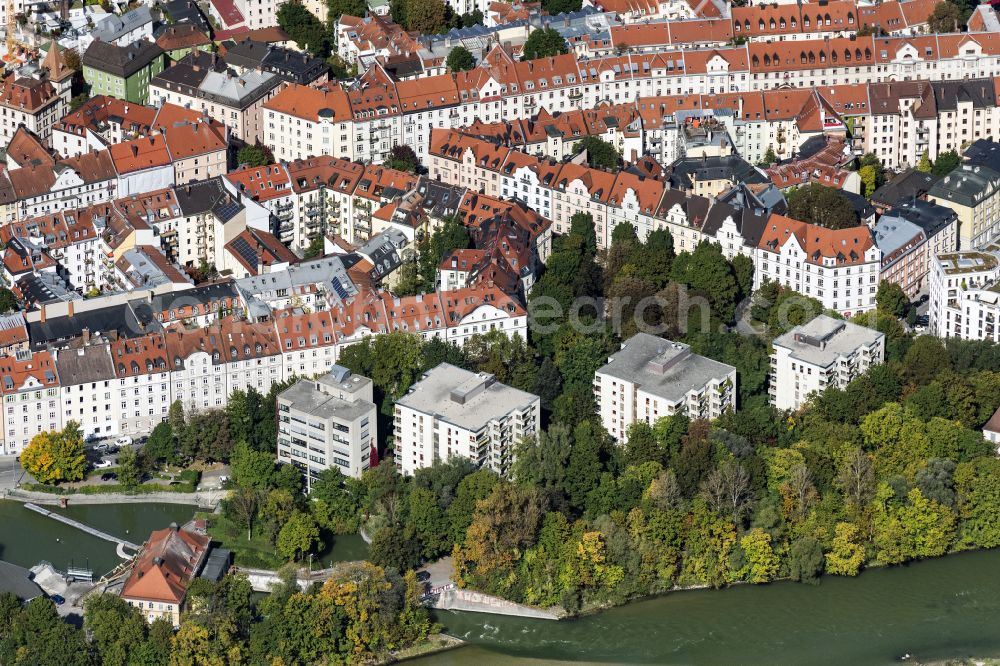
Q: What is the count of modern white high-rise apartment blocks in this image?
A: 4